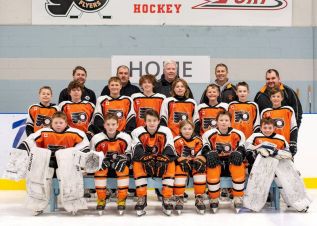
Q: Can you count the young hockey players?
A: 14